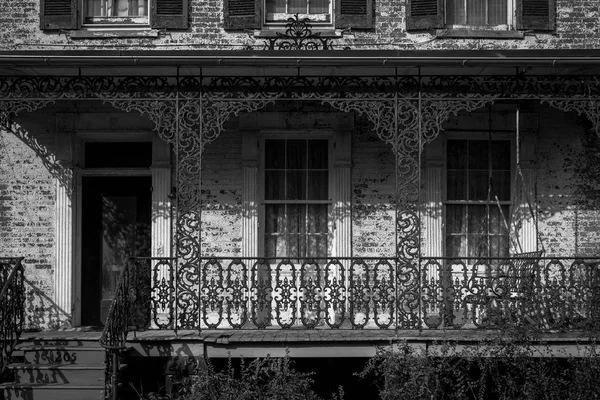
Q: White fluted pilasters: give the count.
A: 6